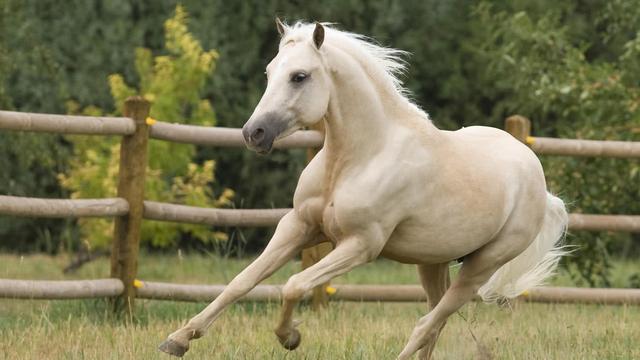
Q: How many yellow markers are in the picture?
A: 5